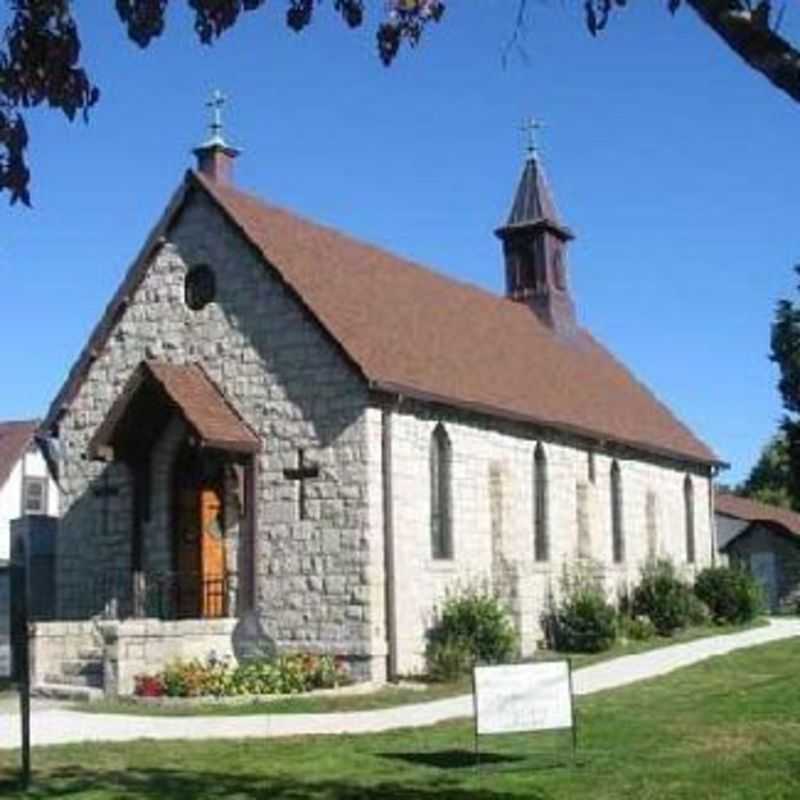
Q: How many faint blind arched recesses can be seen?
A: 3